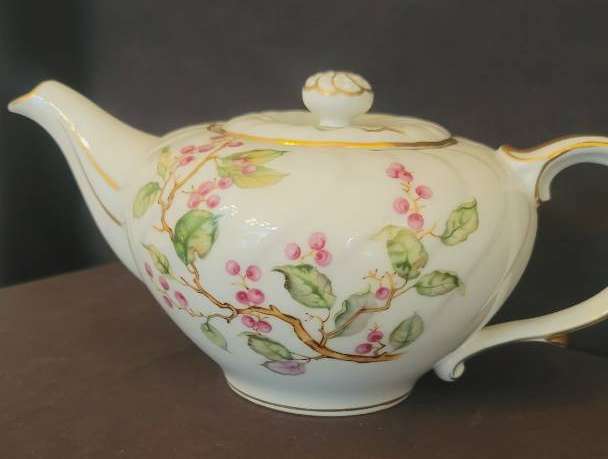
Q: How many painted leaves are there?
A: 15